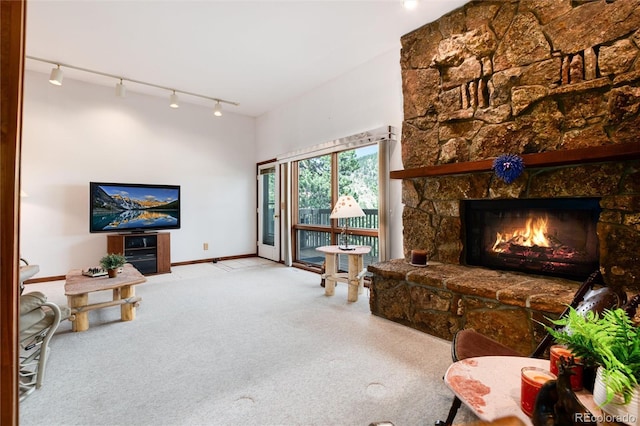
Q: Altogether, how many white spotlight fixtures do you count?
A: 4